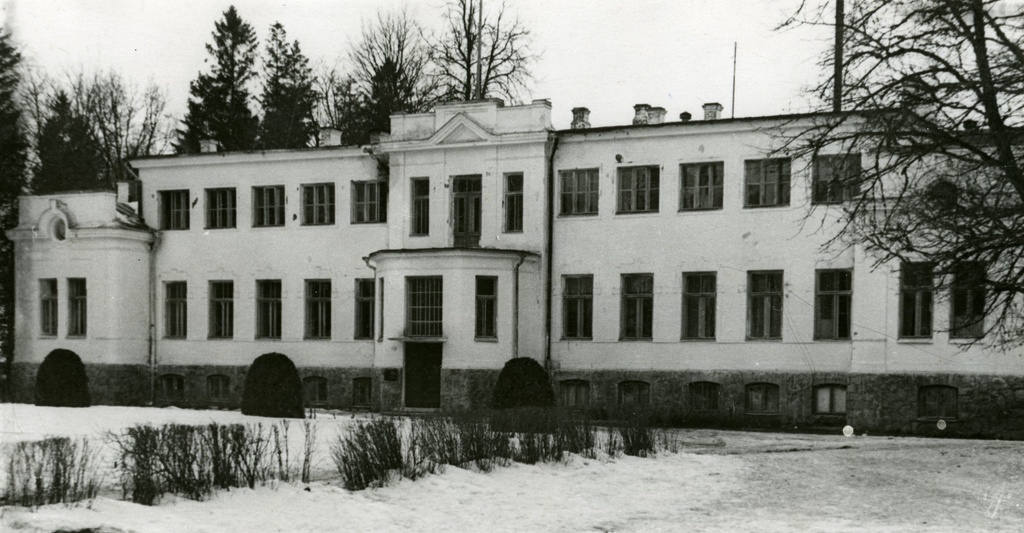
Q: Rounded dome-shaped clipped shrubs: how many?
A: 3